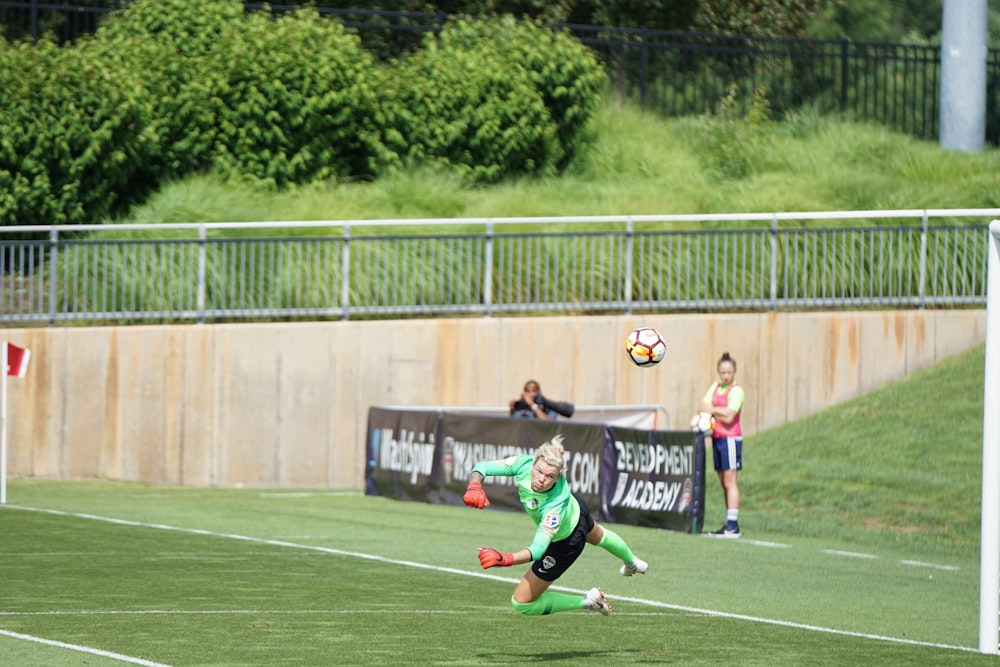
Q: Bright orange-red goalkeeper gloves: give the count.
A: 2